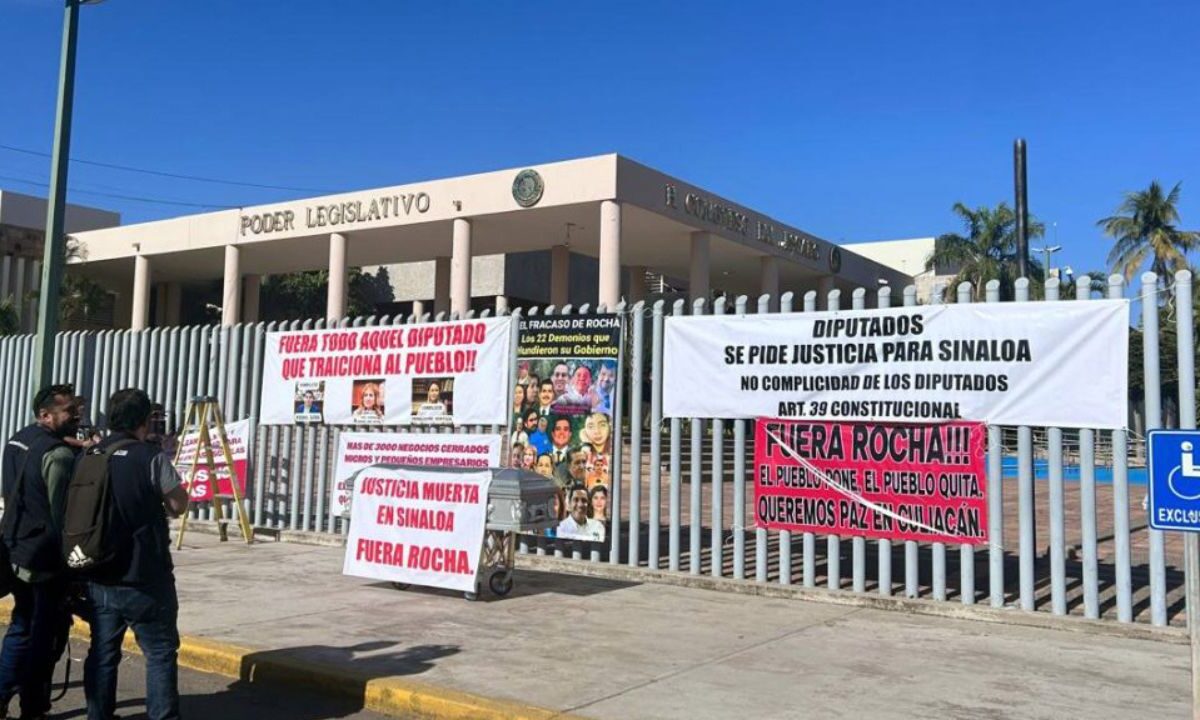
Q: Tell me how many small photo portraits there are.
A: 3